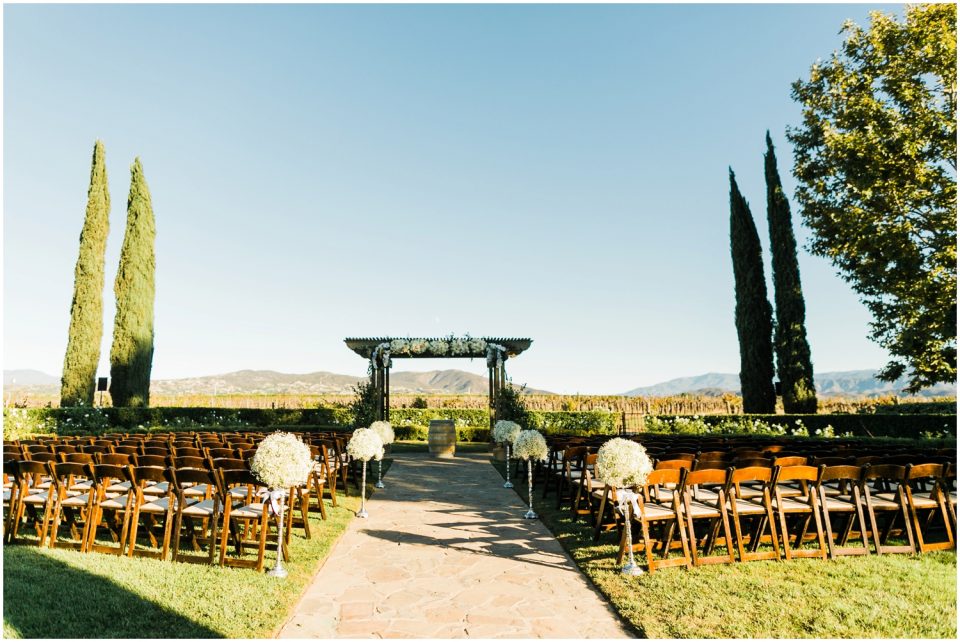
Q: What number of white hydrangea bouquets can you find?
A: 6